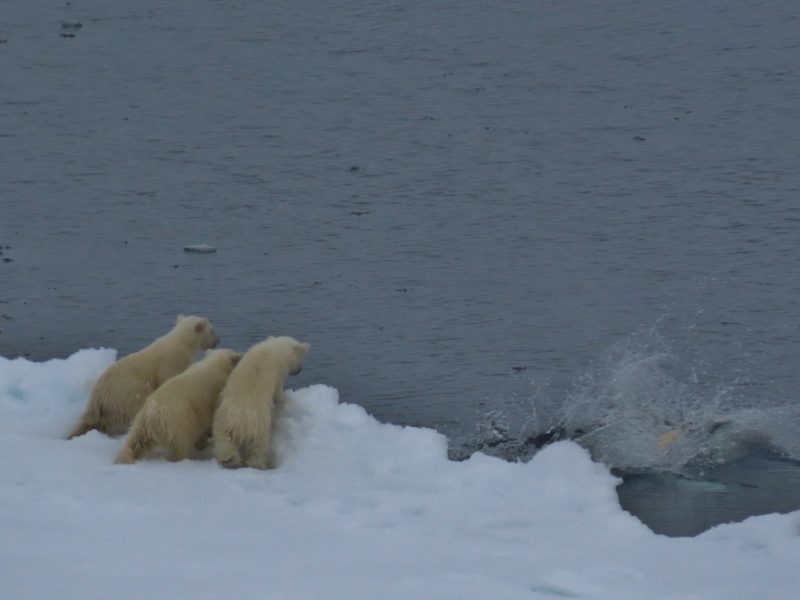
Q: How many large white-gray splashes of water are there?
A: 1